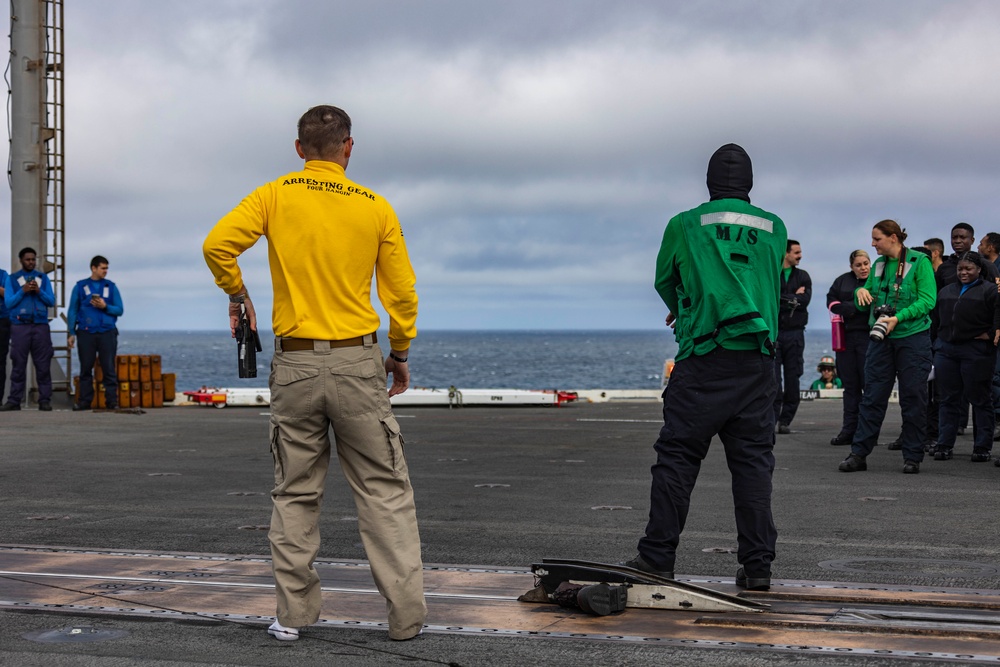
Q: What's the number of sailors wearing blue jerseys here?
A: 3